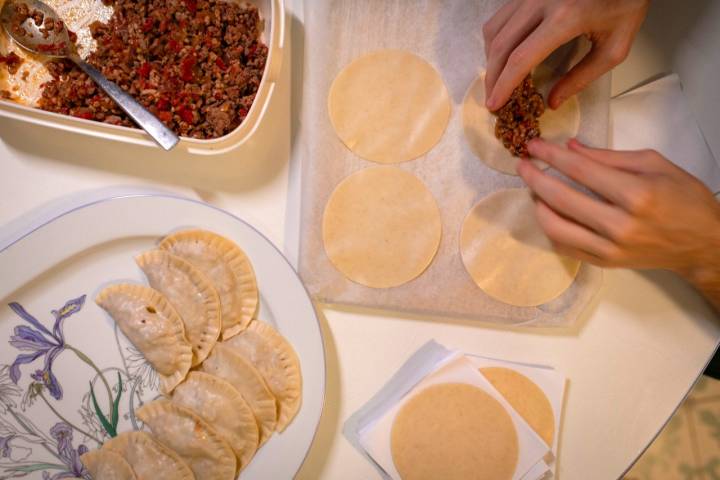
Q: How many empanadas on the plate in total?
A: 9